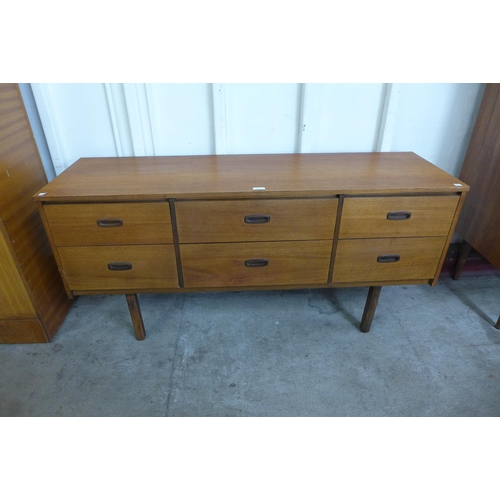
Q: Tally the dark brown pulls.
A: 6